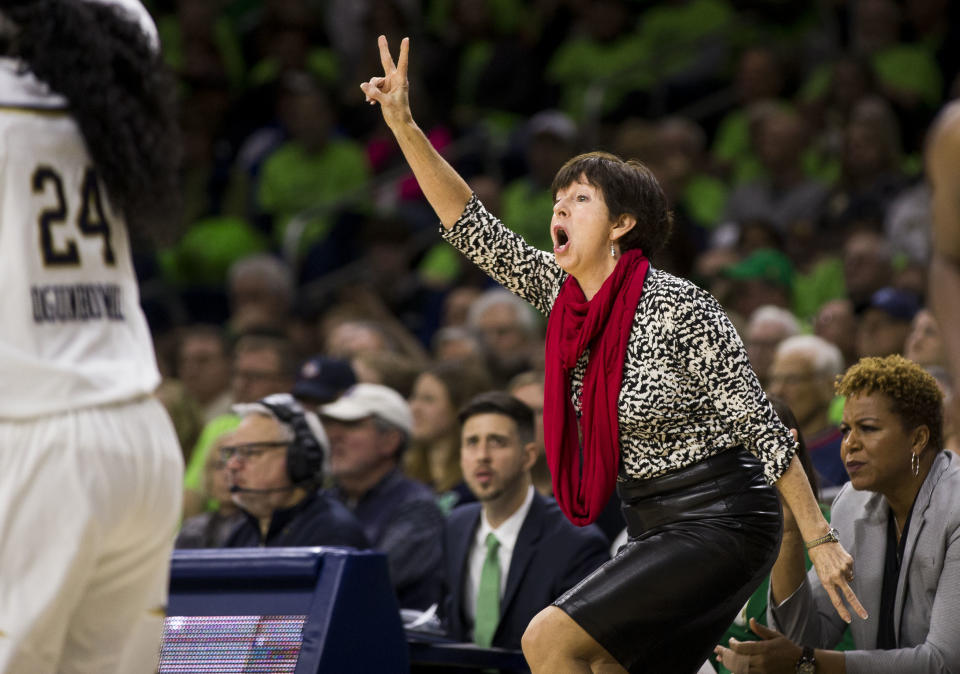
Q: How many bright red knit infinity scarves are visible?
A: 1